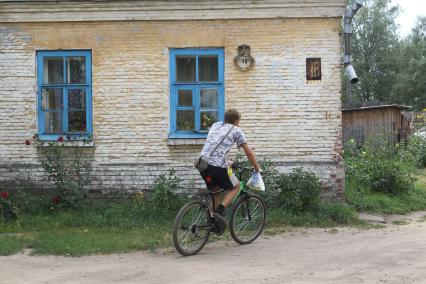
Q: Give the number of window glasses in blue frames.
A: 12